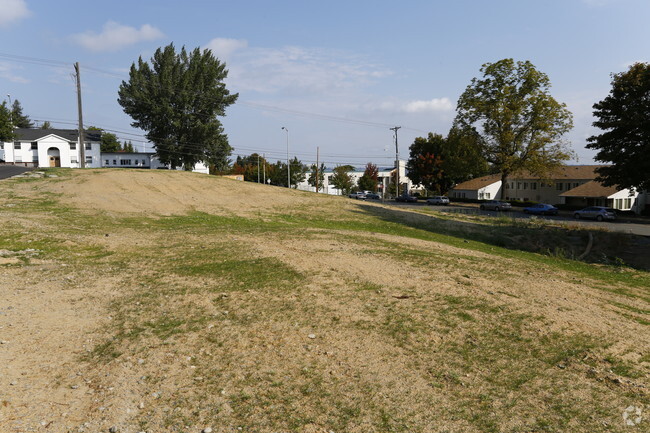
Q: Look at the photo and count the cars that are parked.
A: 7